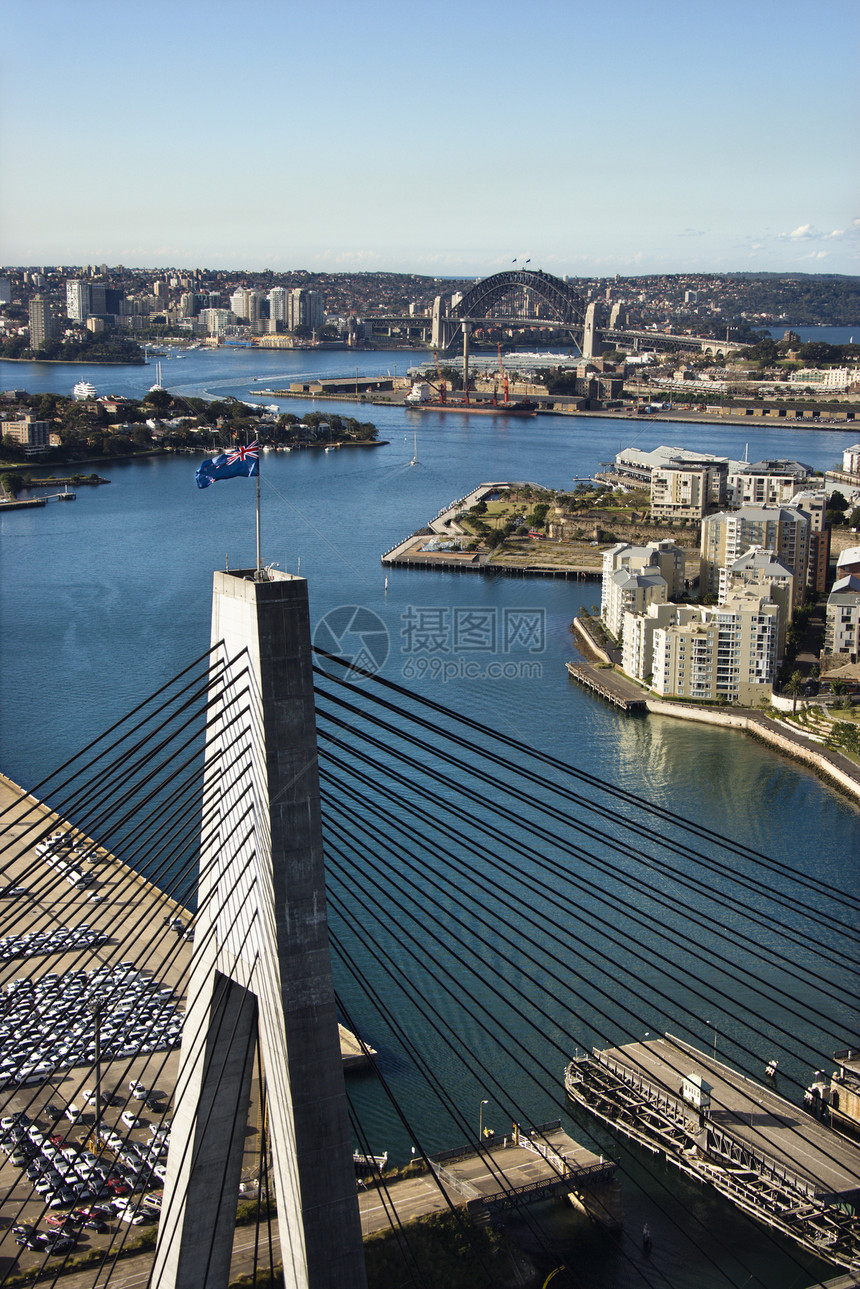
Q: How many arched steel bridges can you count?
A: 1